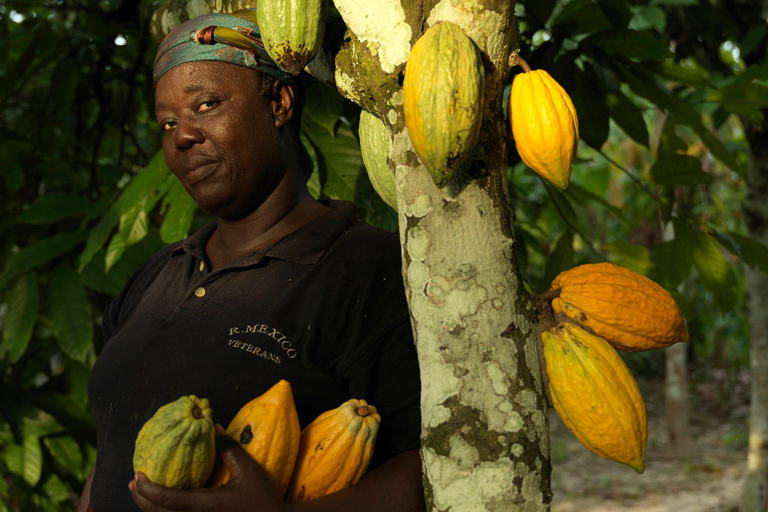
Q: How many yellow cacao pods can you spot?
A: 5